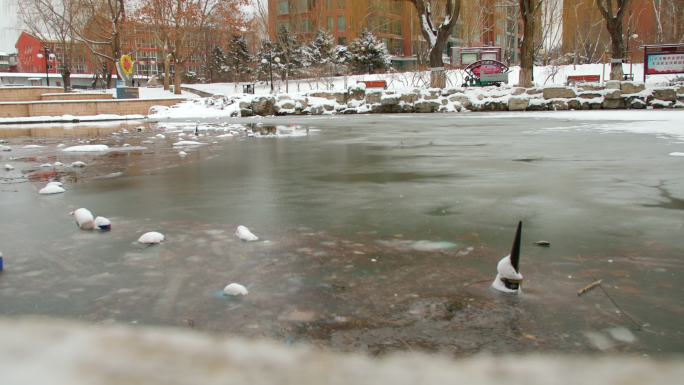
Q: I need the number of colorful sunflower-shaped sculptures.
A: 1